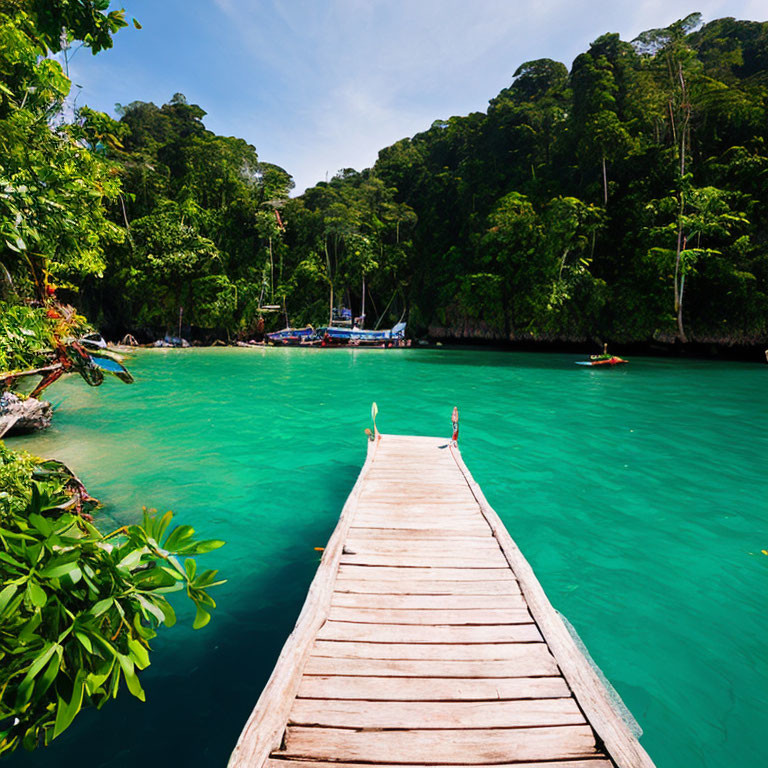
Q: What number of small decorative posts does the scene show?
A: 2